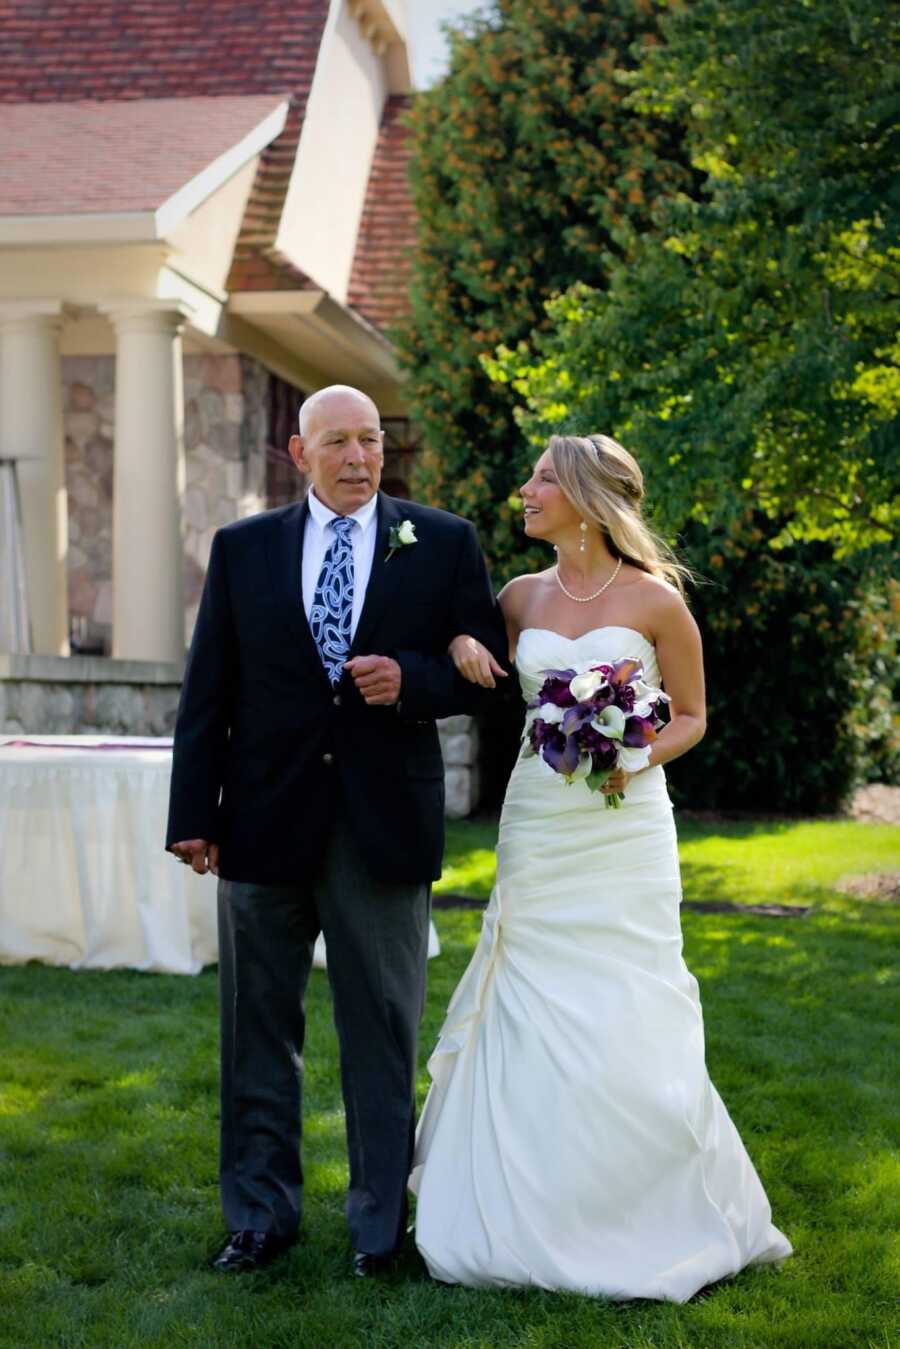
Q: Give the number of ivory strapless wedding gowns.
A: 1